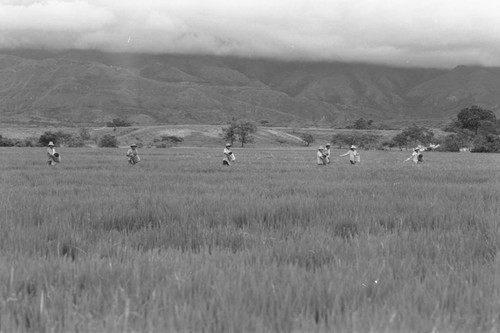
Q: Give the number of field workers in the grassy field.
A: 7